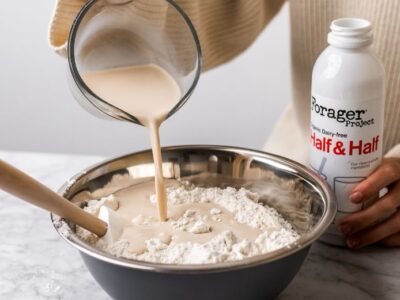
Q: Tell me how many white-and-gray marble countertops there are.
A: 1